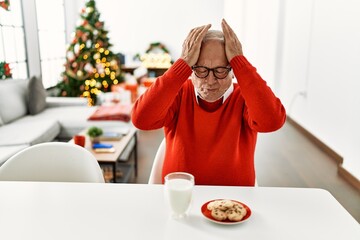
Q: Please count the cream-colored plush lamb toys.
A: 0